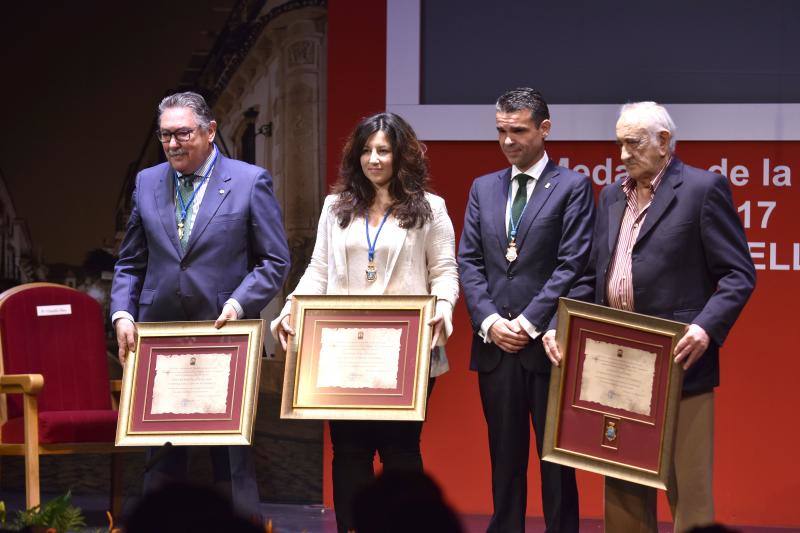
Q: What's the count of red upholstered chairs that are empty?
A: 1